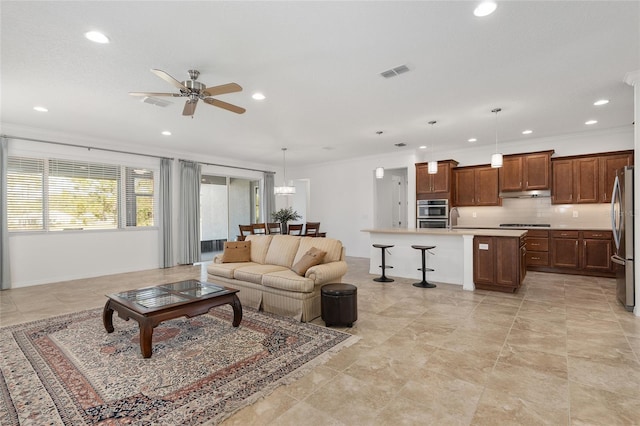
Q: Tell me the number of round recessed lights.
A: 10